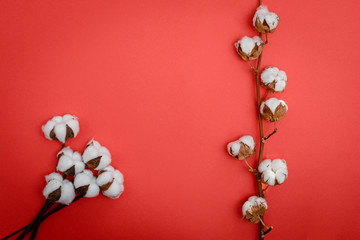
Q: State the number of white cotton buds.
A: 13